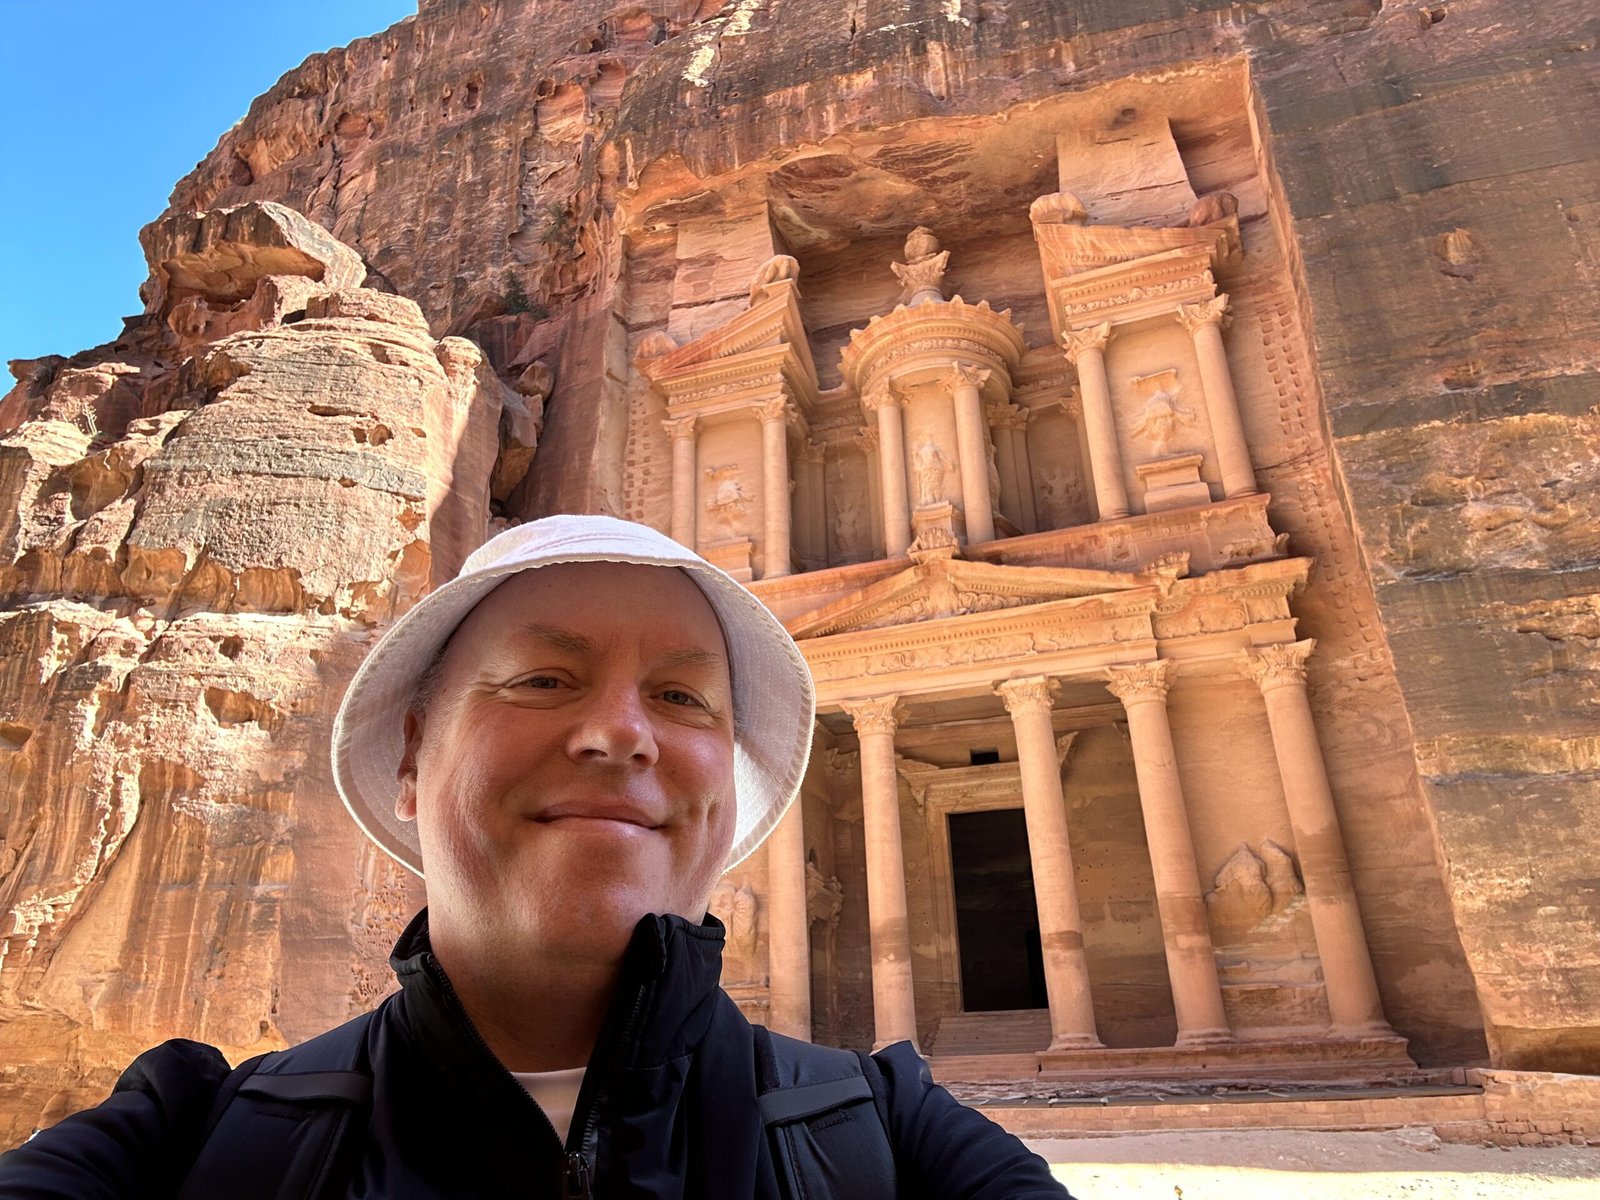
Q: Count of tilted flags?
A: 0